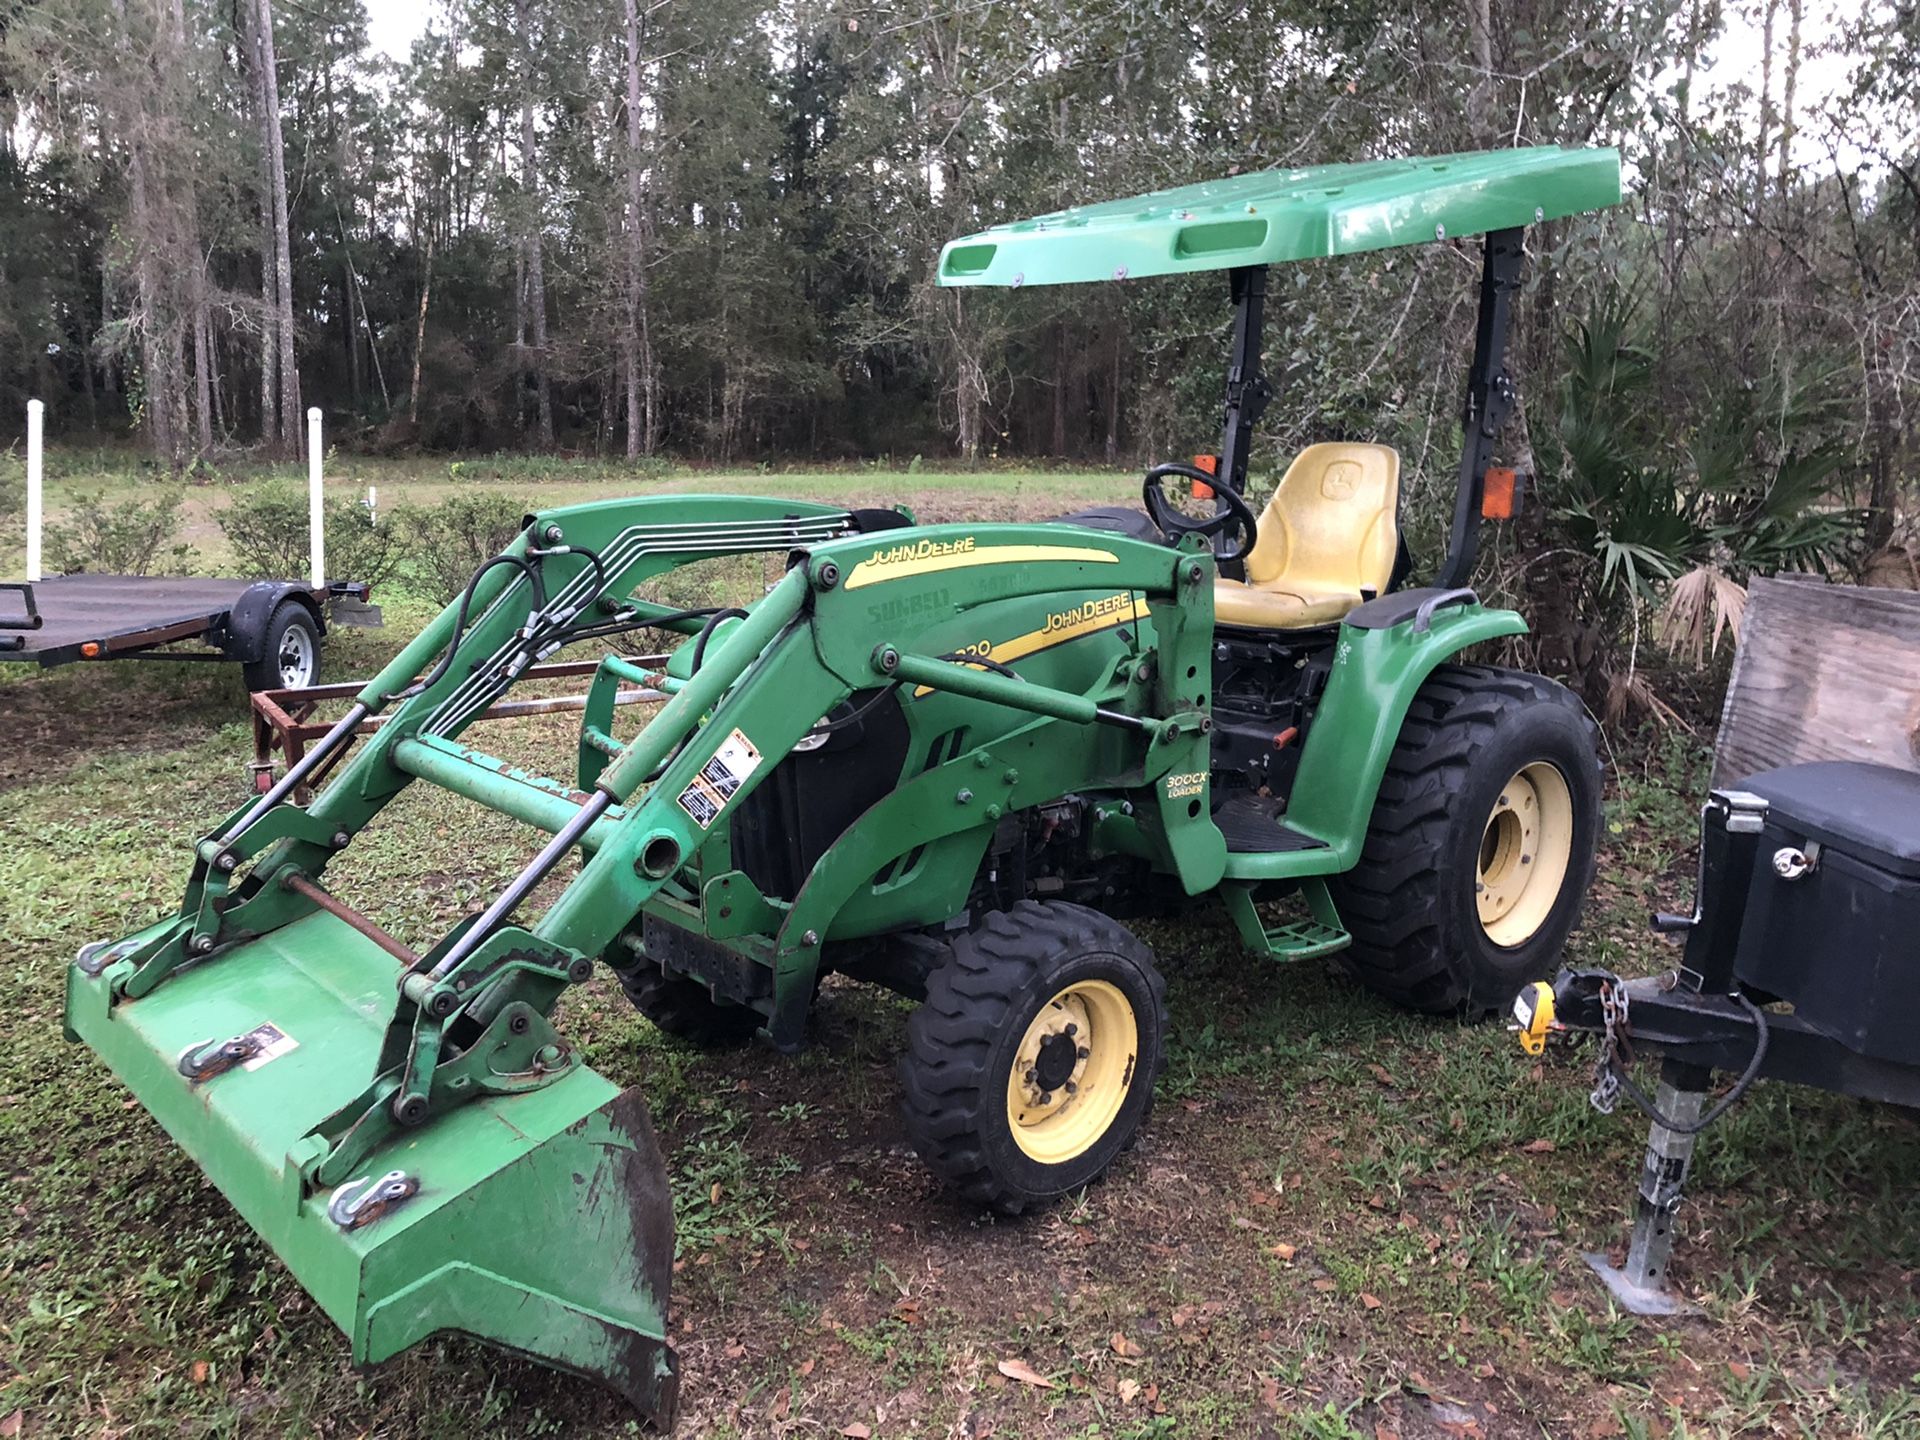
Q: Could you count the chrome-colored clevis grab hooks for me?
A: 3